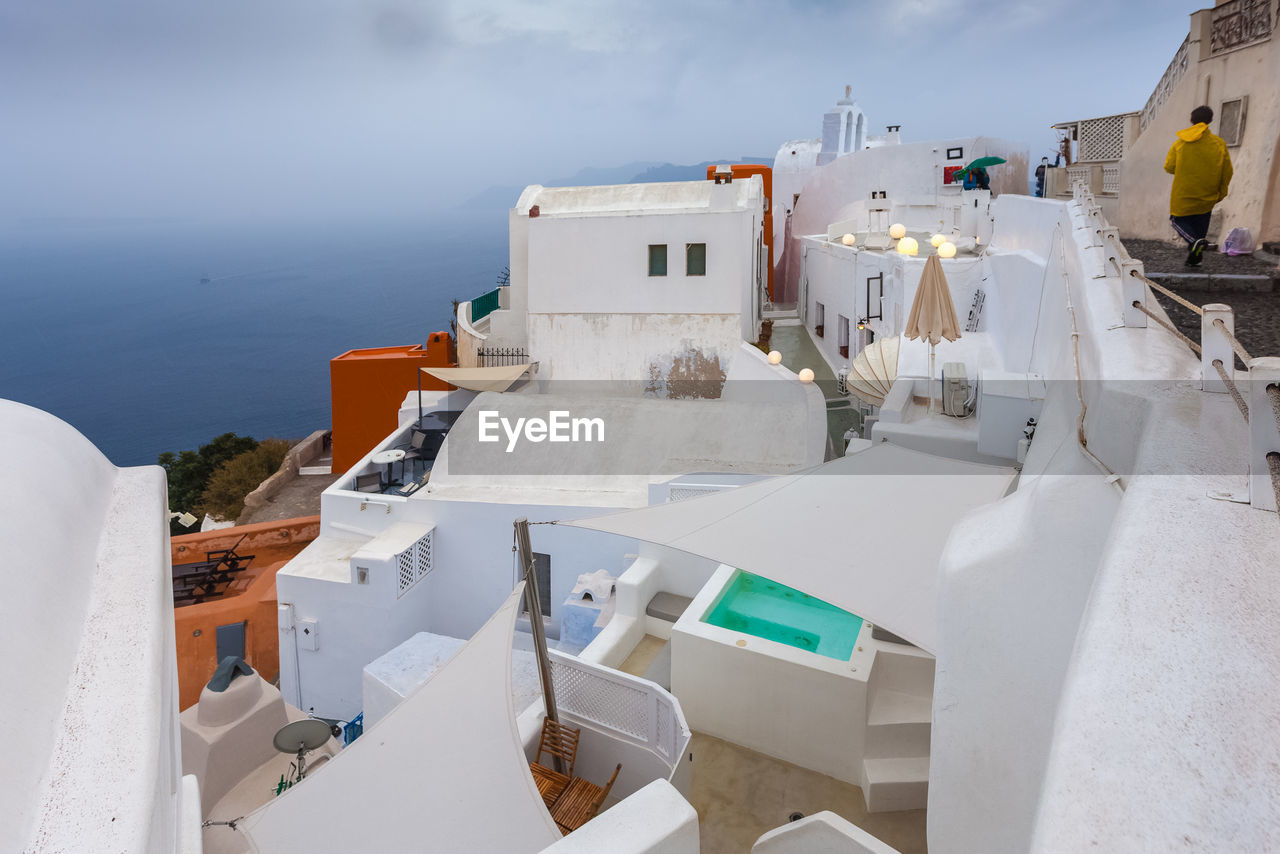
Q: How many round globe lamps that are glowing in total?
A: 7